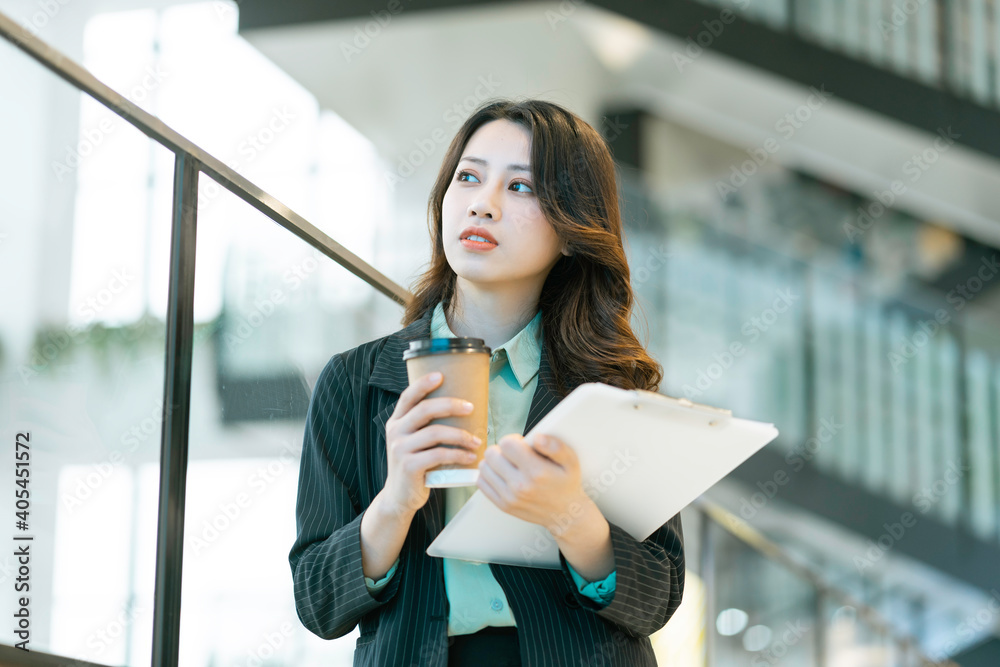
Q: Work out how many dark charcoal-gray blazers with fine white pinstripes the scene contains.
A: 1